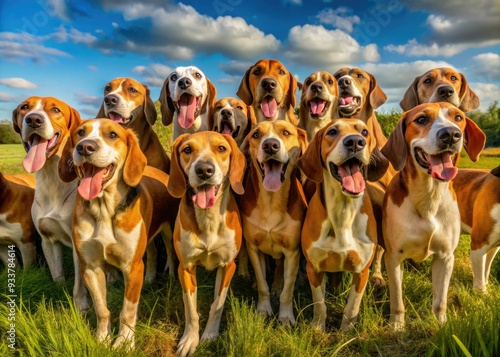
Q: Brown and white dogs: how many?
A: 13